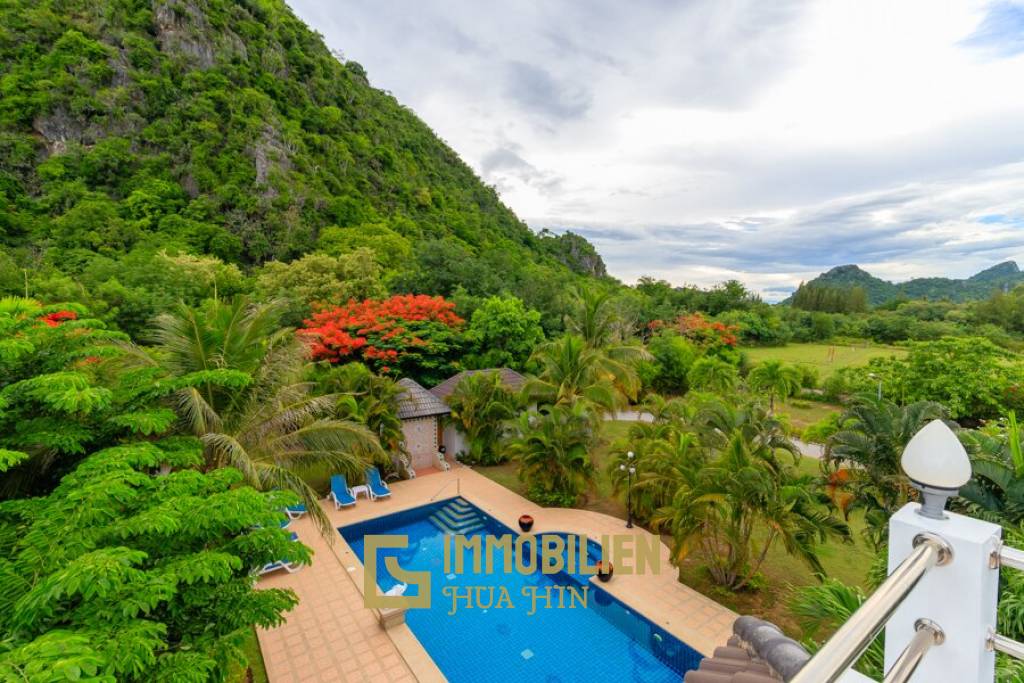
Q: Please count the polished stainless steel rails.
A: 4